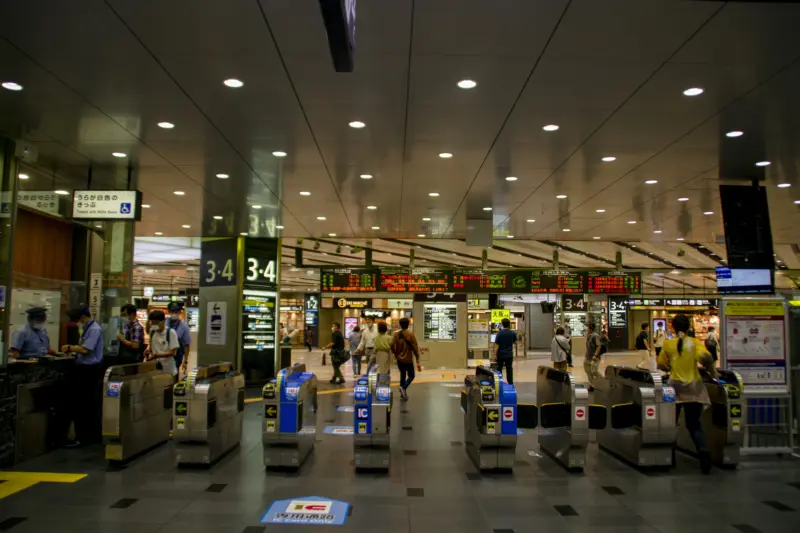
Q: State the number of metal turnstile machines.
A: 8